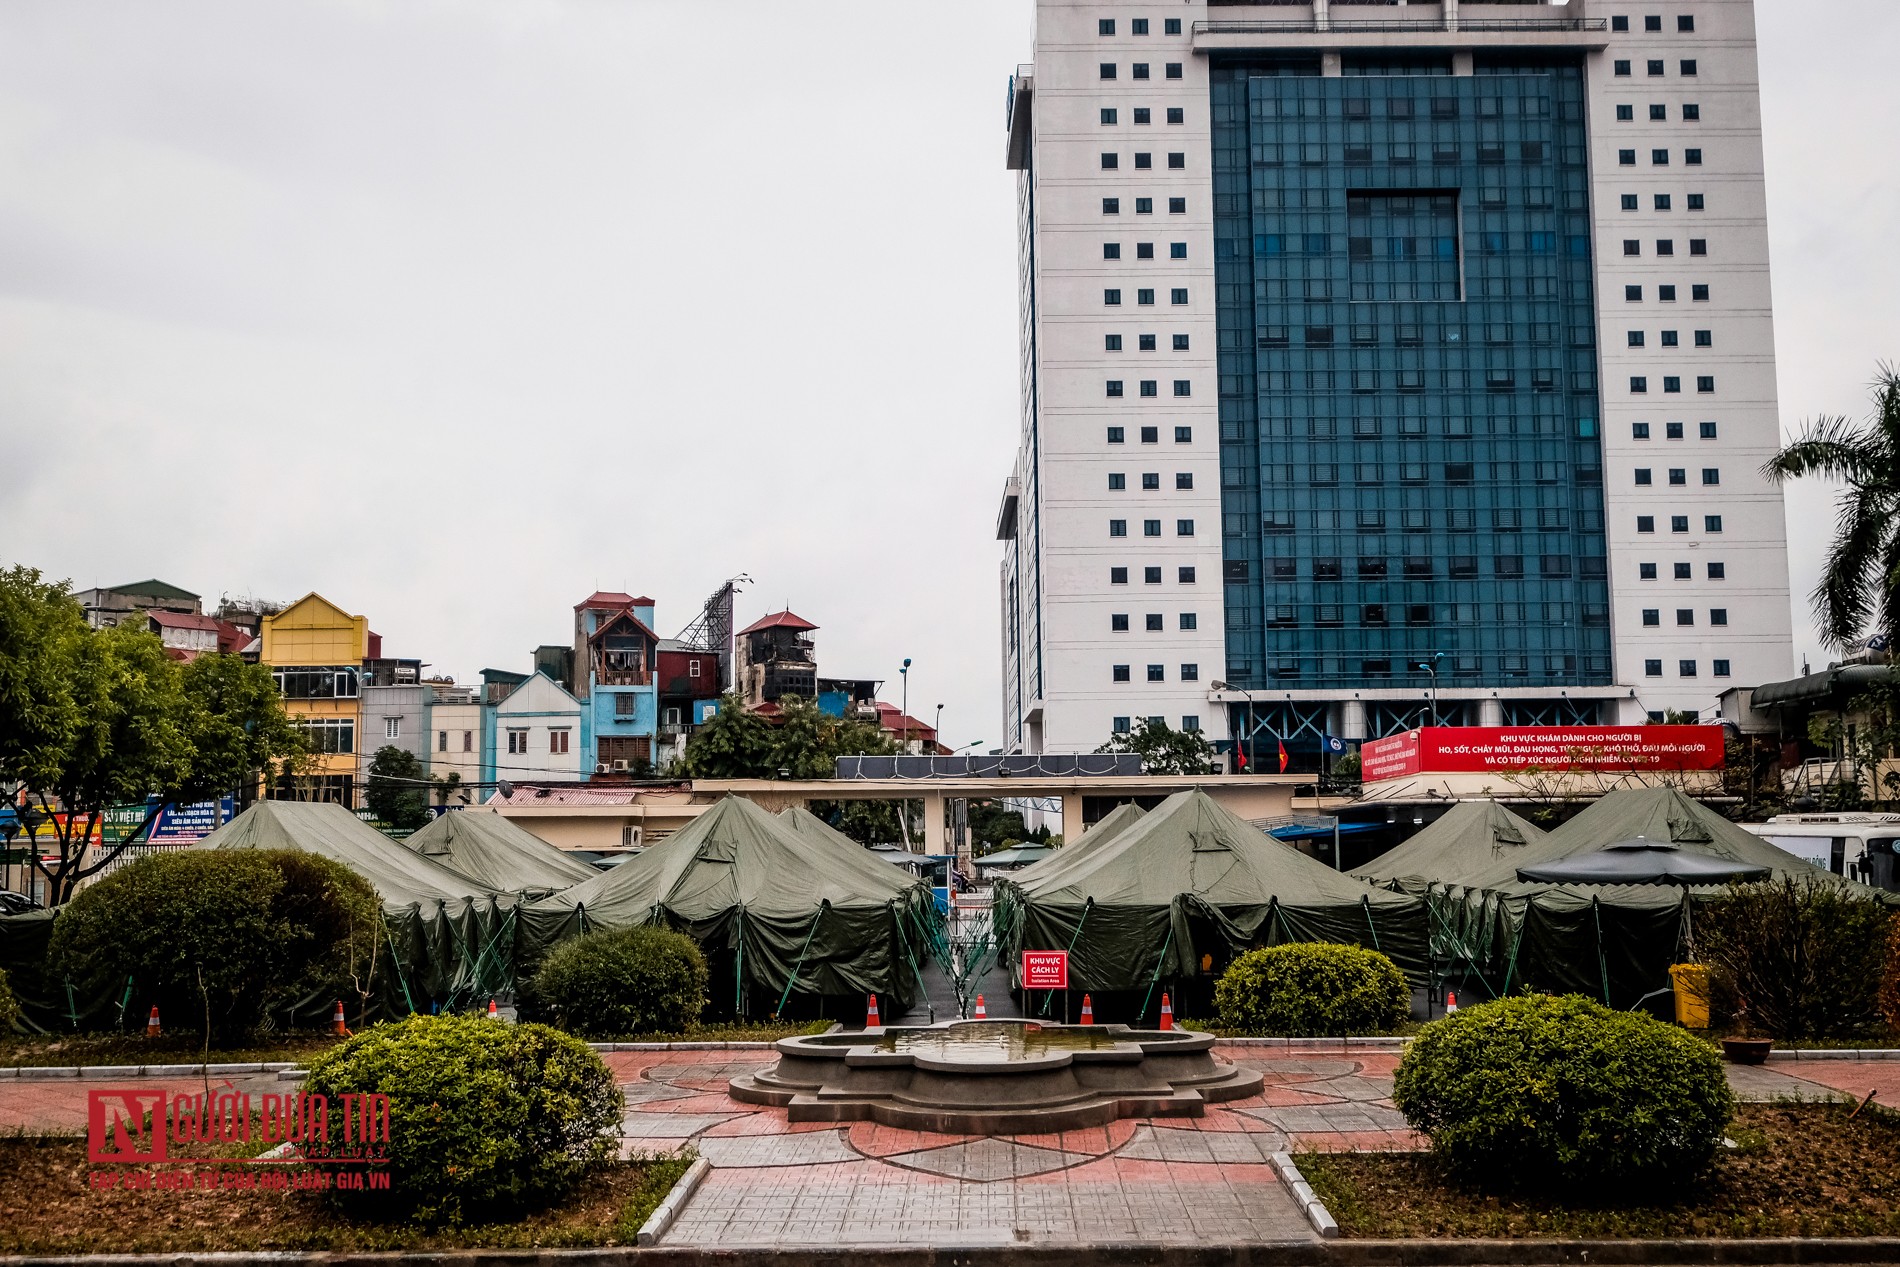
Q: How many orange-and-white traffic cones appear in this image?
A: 8